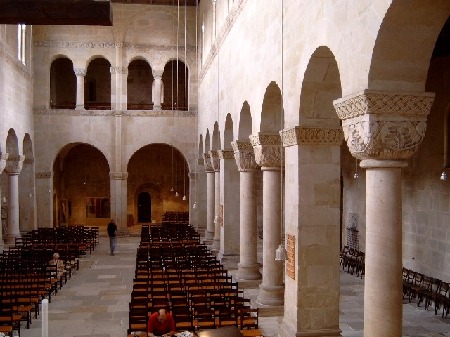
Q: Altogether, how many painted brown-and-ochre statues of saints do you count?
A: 0